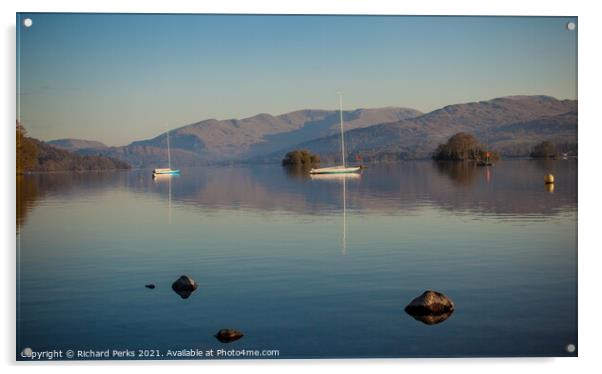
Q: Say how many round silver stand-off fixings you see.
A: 4